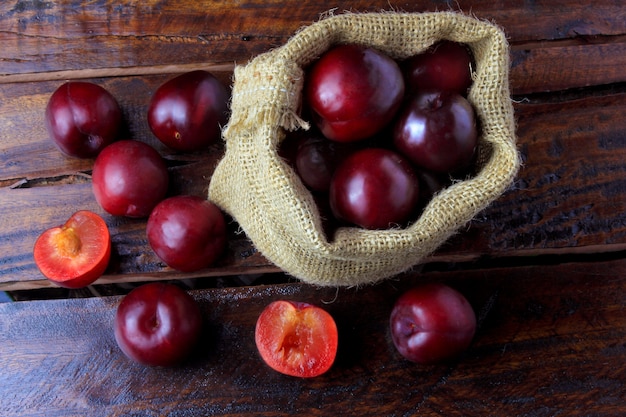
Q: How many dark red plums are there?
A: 11